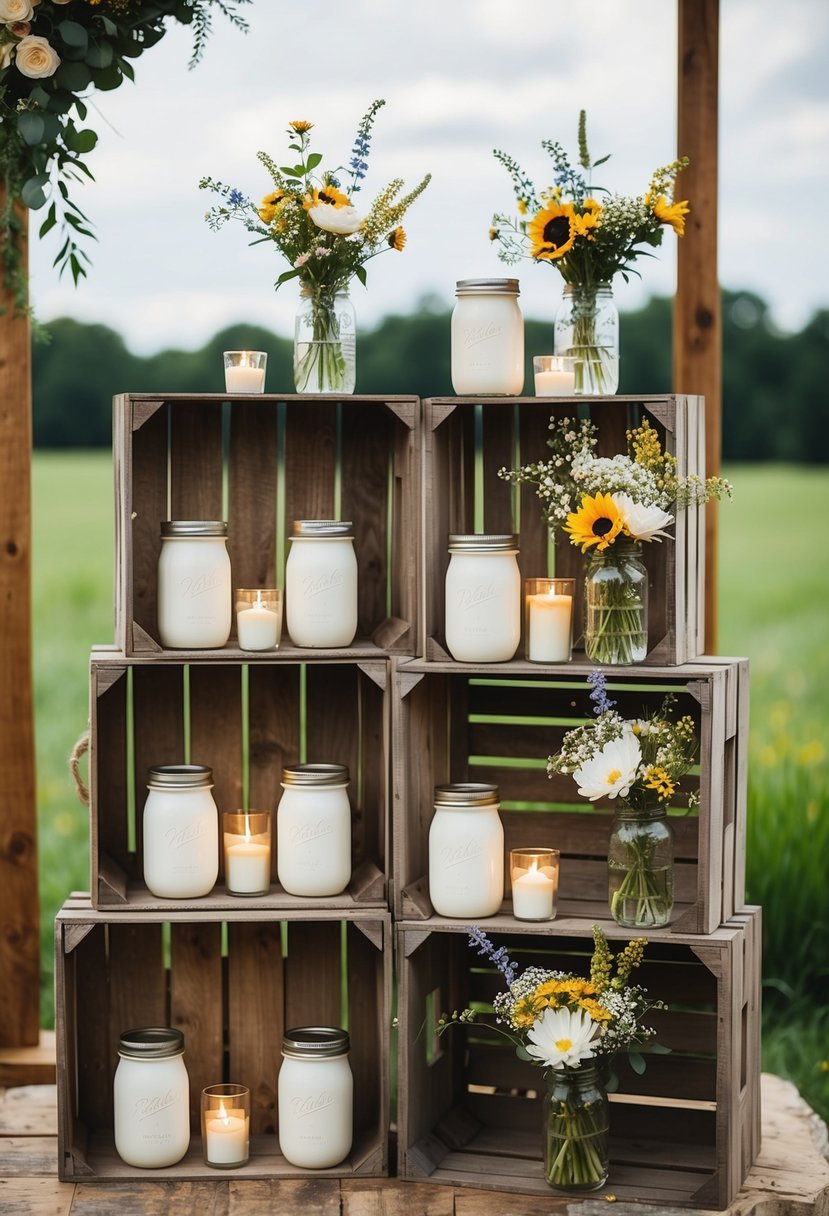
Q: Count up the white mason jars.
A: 9